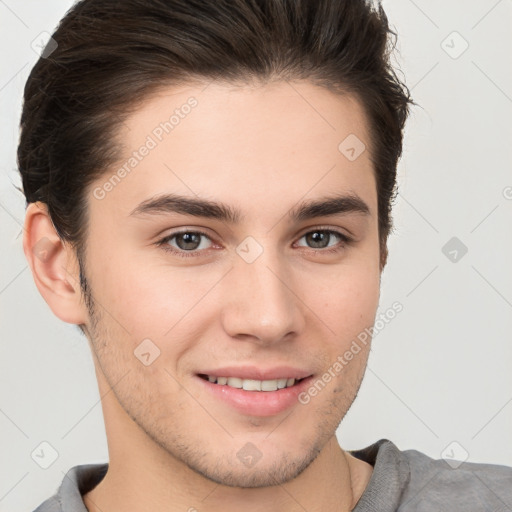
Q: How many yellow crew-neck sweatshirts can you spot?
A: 0